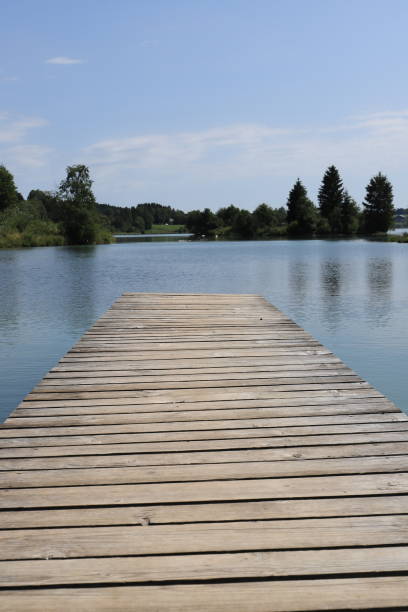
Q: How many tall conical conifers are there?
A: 3